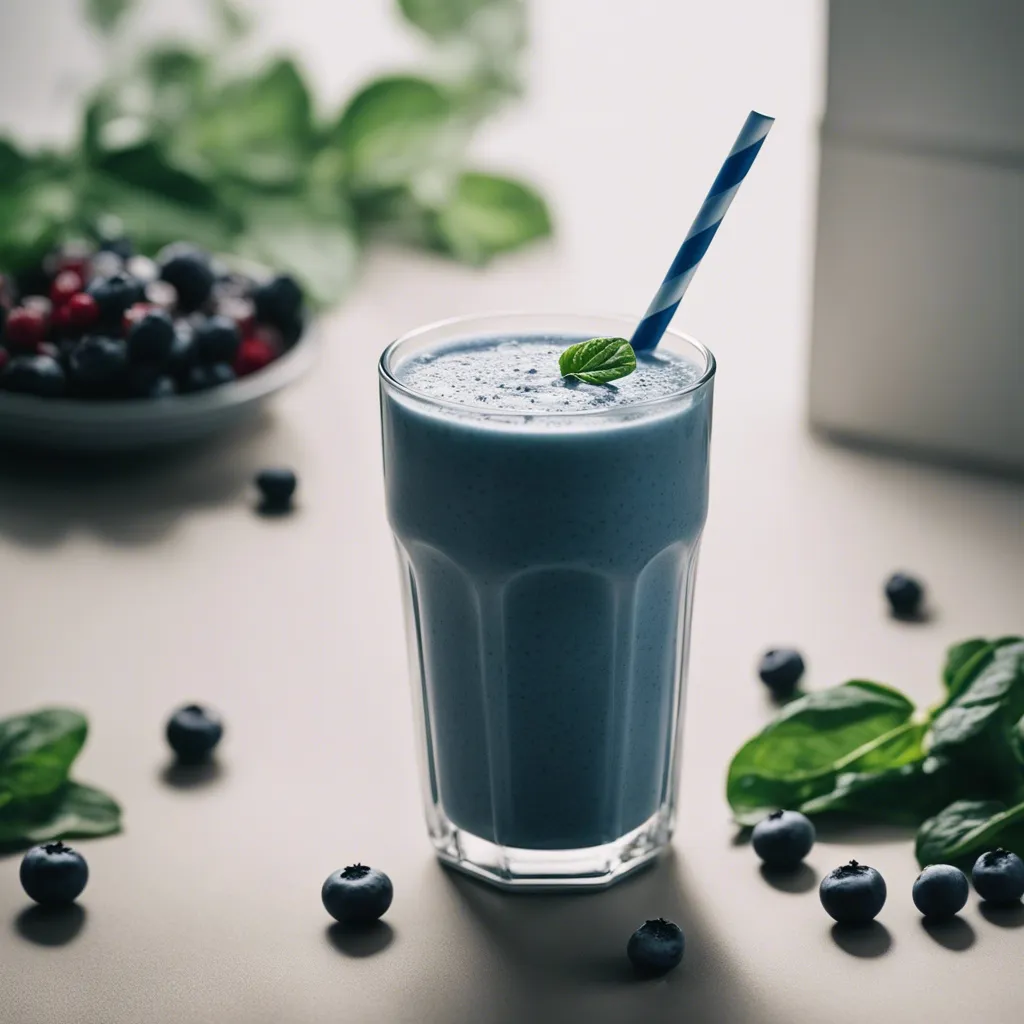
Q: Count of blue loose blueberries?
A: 11